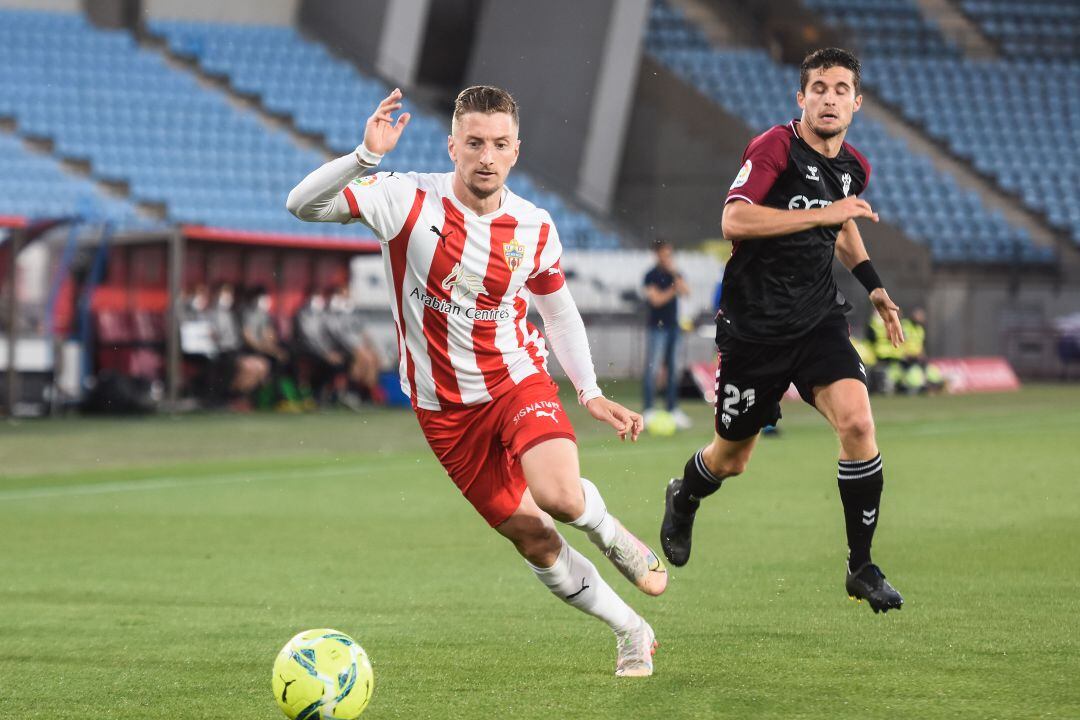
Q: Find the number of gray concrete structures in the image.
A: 2